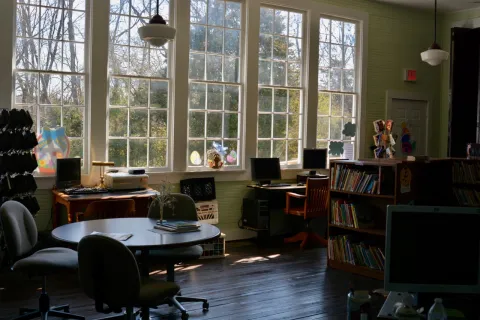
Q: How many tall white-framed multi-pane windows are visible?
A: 5